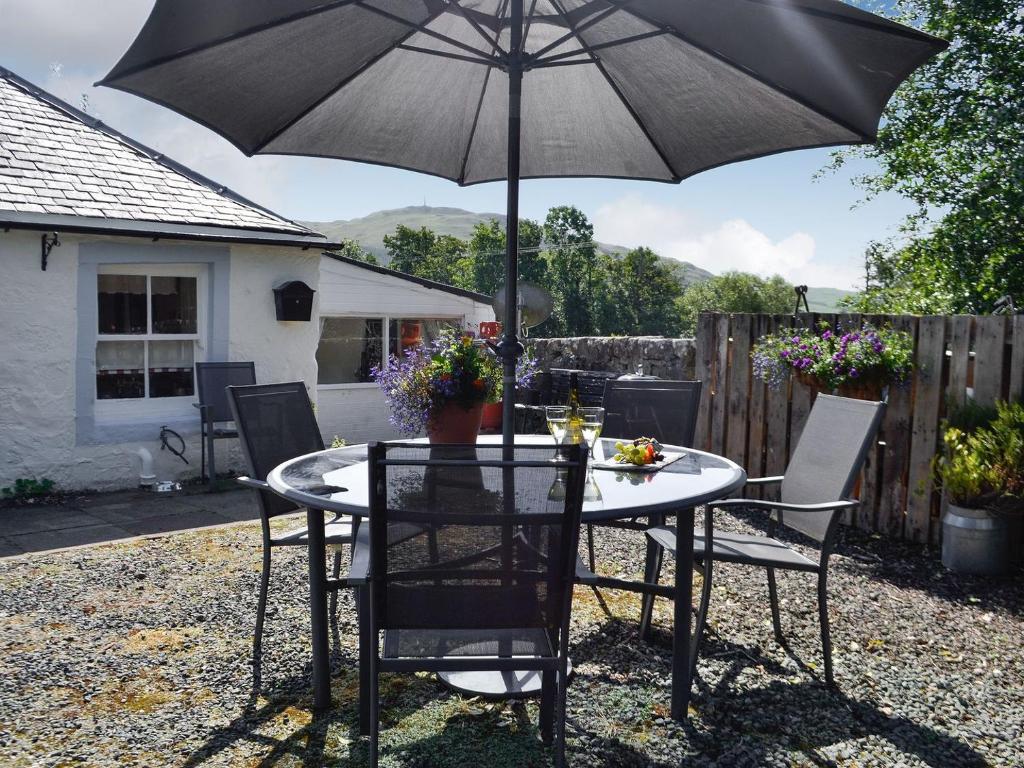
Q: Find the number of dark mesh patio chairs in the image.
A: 5